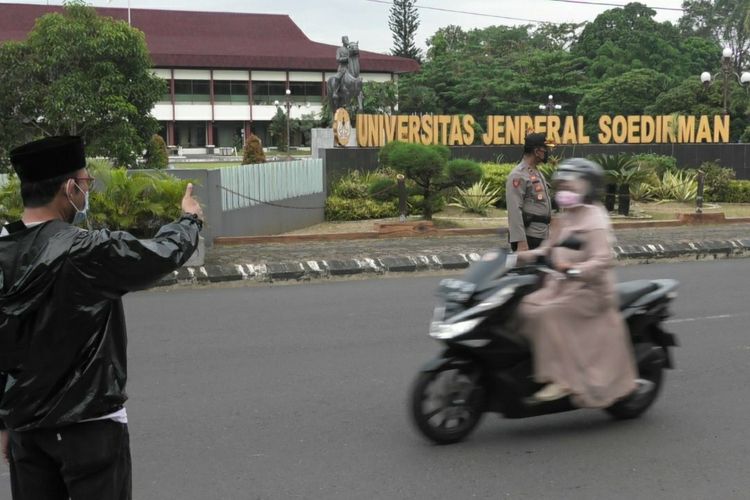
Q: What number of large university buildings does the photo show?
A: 1